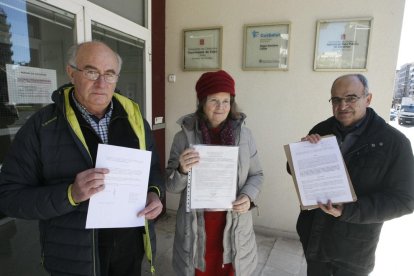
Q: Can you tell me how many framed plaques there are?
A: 3